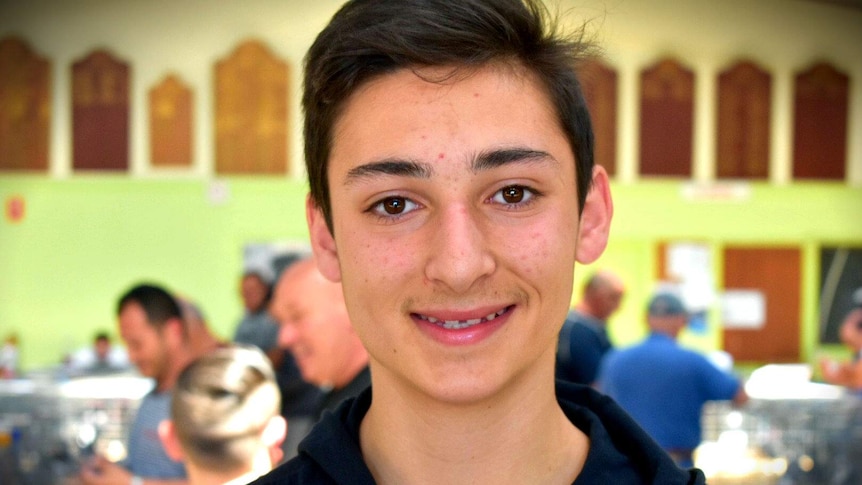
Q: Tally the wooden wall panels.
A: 8